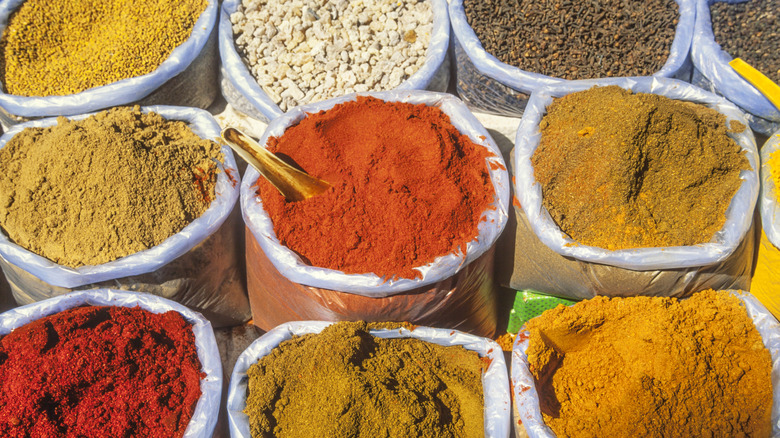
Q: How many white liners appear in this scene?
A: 11